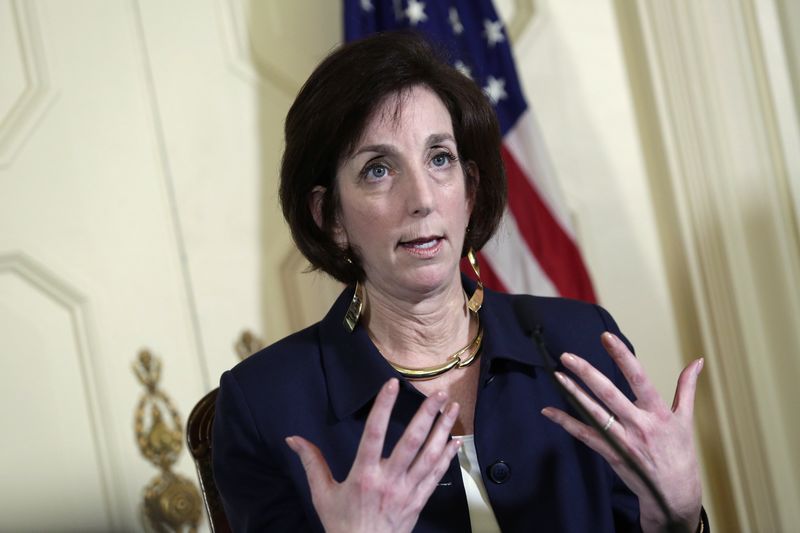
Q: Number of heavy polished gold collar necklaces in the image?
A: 1